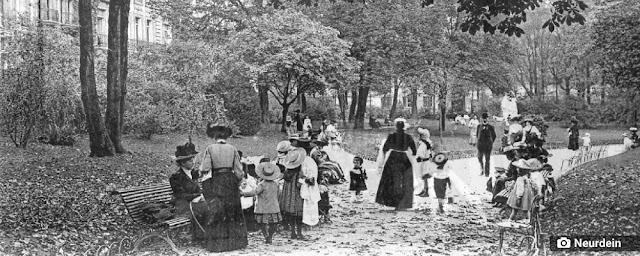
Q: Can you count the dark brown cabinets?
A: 0